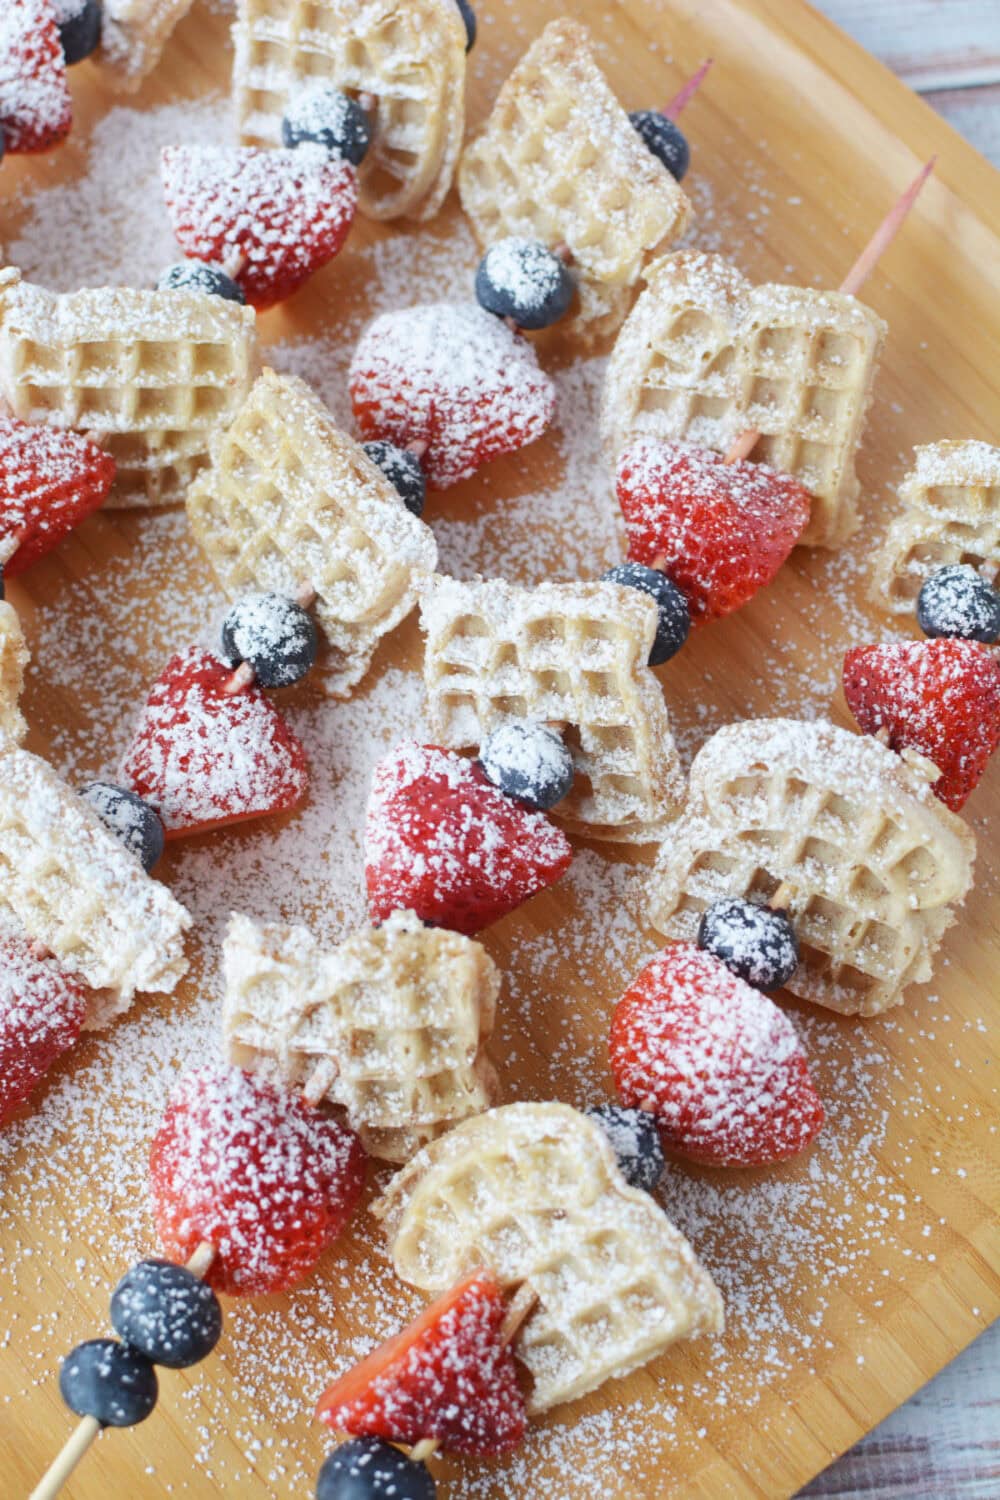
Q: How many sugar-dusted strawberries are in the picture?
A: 12